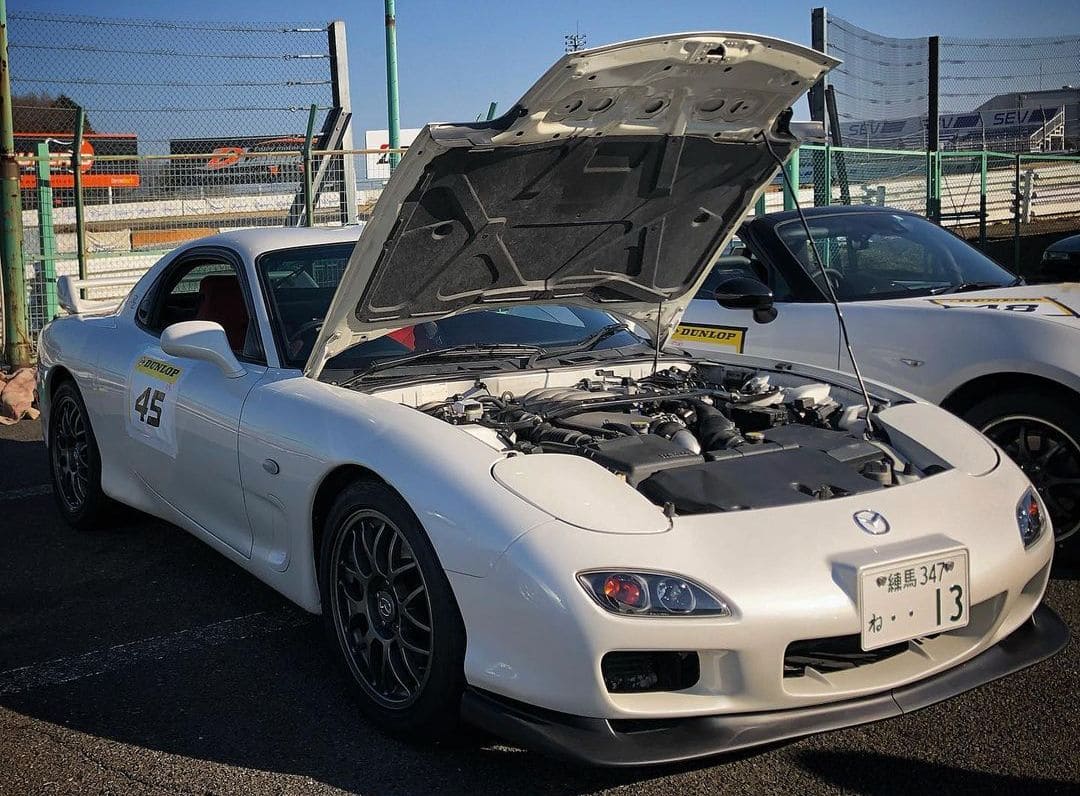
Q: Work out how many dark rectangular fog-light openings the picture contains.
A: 1